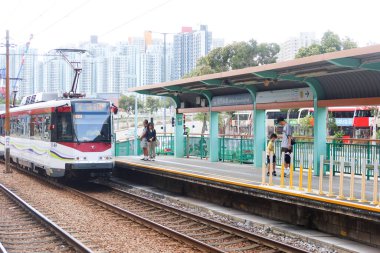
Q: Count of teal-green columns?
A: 4